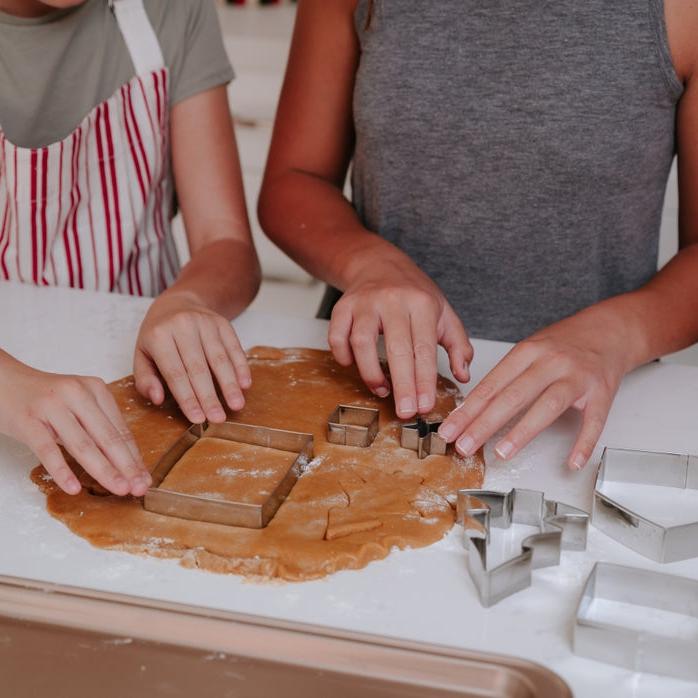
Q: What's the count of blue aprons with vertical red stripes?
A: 0